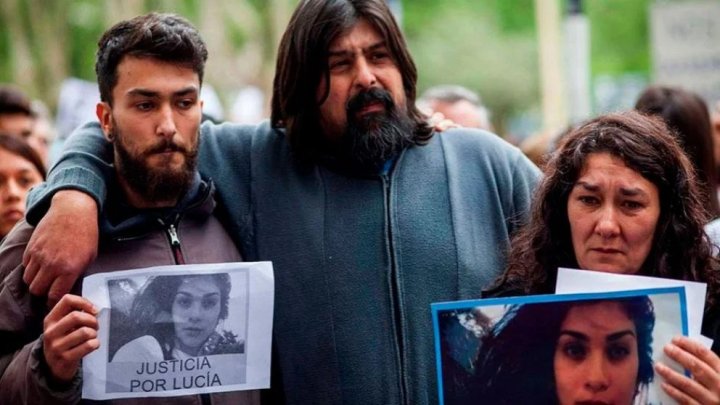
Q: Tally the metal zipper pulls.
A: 1